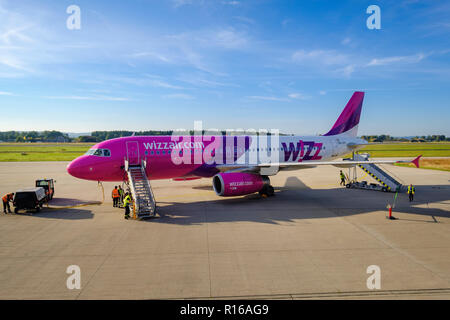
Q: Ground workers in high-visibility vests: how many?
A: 6